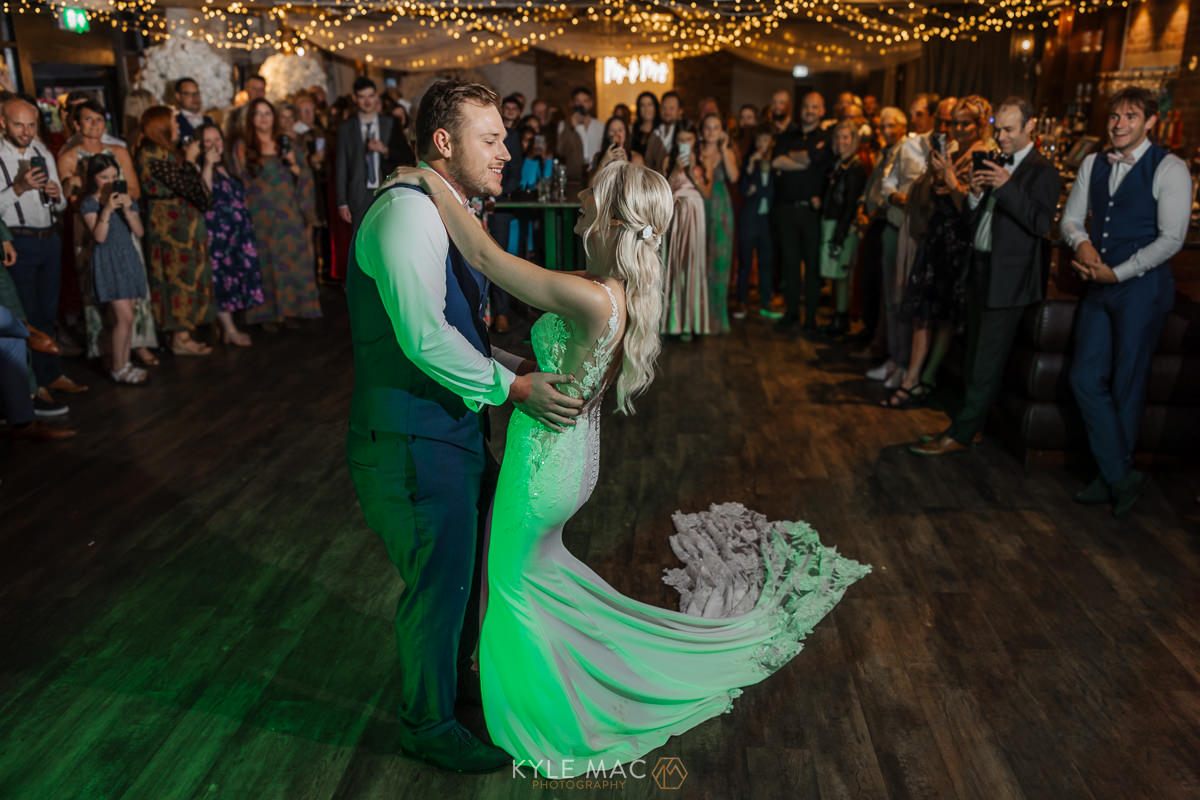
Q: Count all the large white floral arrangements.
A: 2